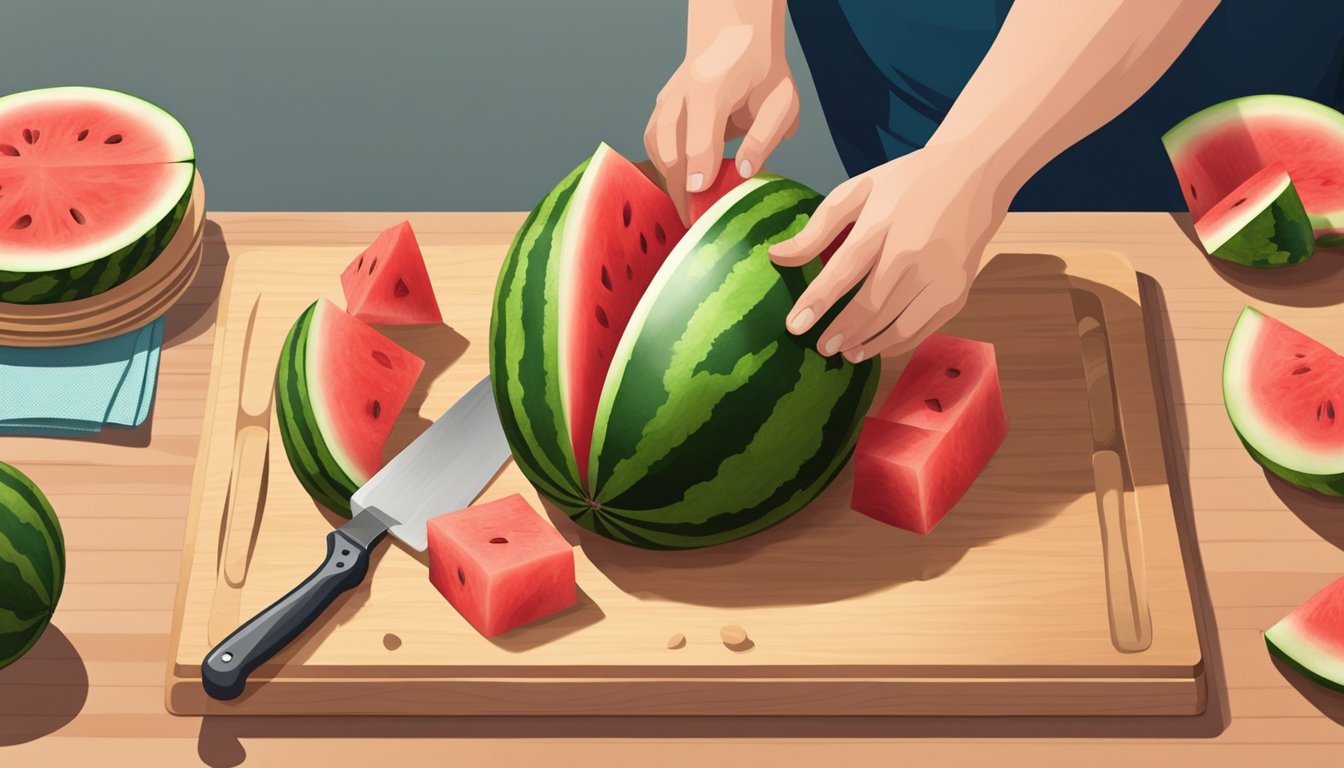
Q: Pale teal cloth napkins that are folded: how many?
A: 1